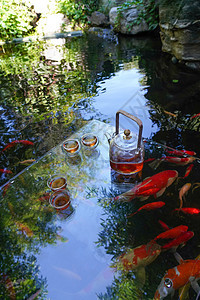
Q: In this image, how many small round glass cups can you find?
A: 4